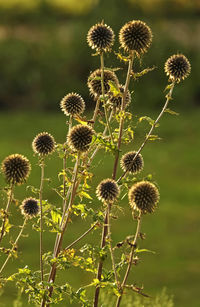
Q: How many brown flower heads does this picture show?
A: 13